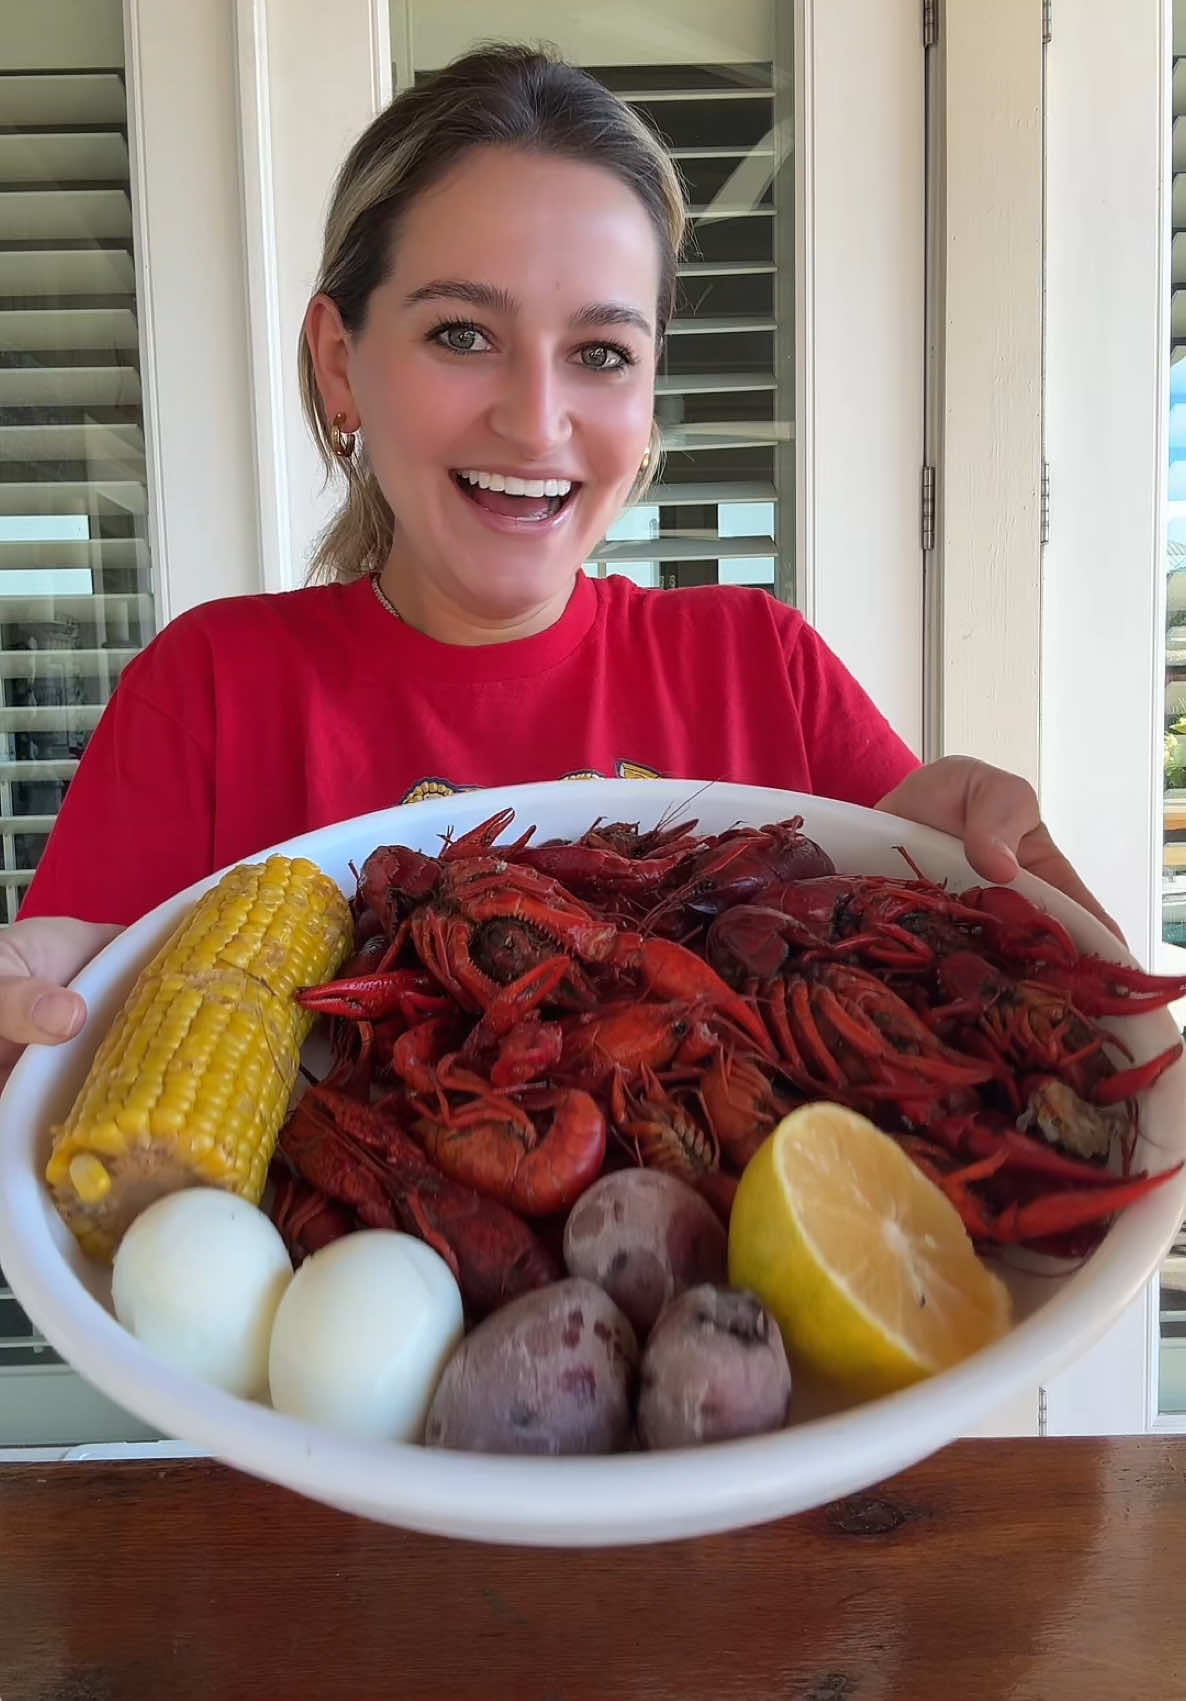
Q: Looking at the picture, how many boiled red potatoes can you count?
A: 3